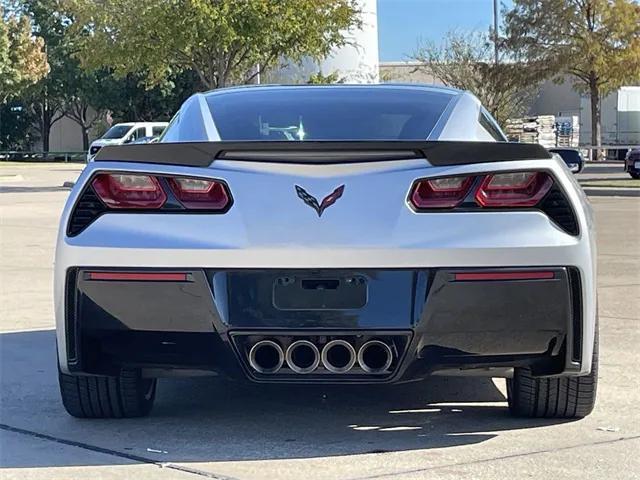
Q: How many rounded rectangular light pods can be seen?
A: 4